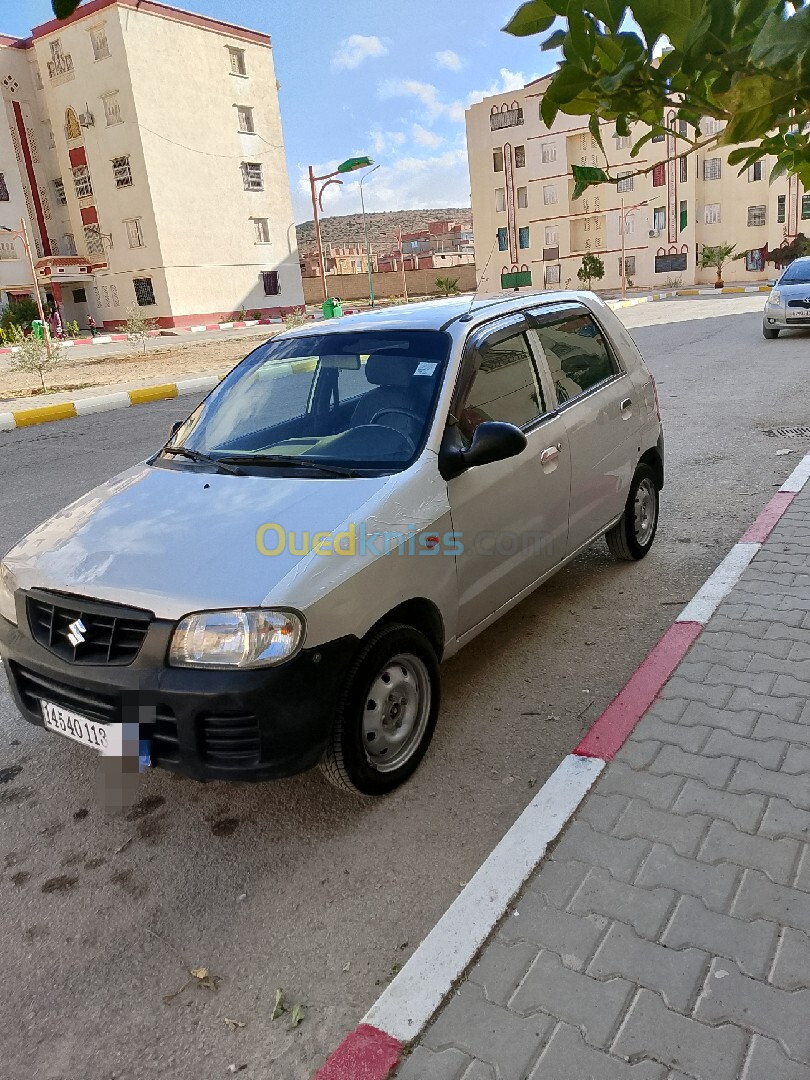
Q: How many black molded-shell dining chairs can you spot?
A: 0